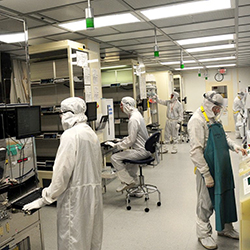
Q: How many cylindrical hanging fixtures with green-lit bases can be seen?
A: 5